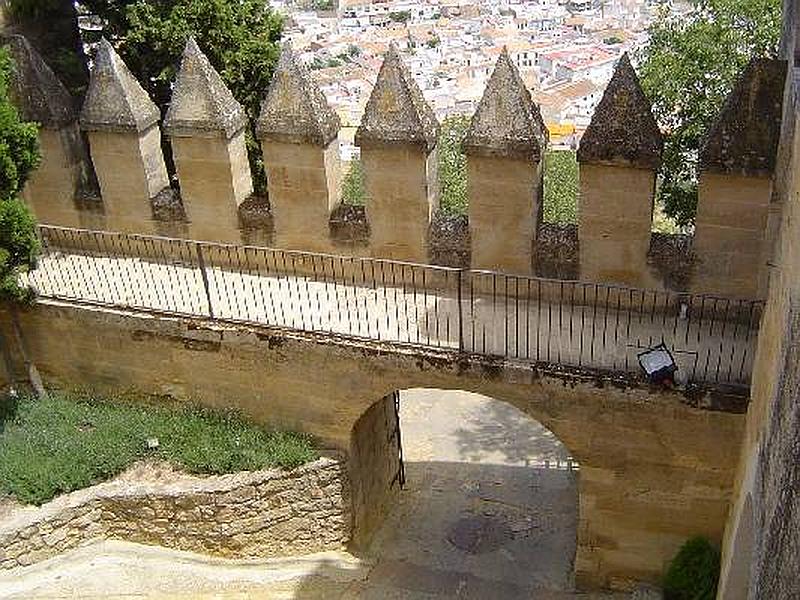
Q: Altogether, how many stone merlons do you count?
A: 8